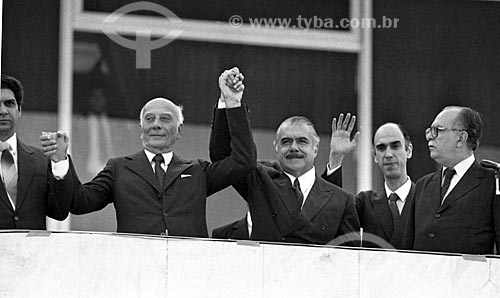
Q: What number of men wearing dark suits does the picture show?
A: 5